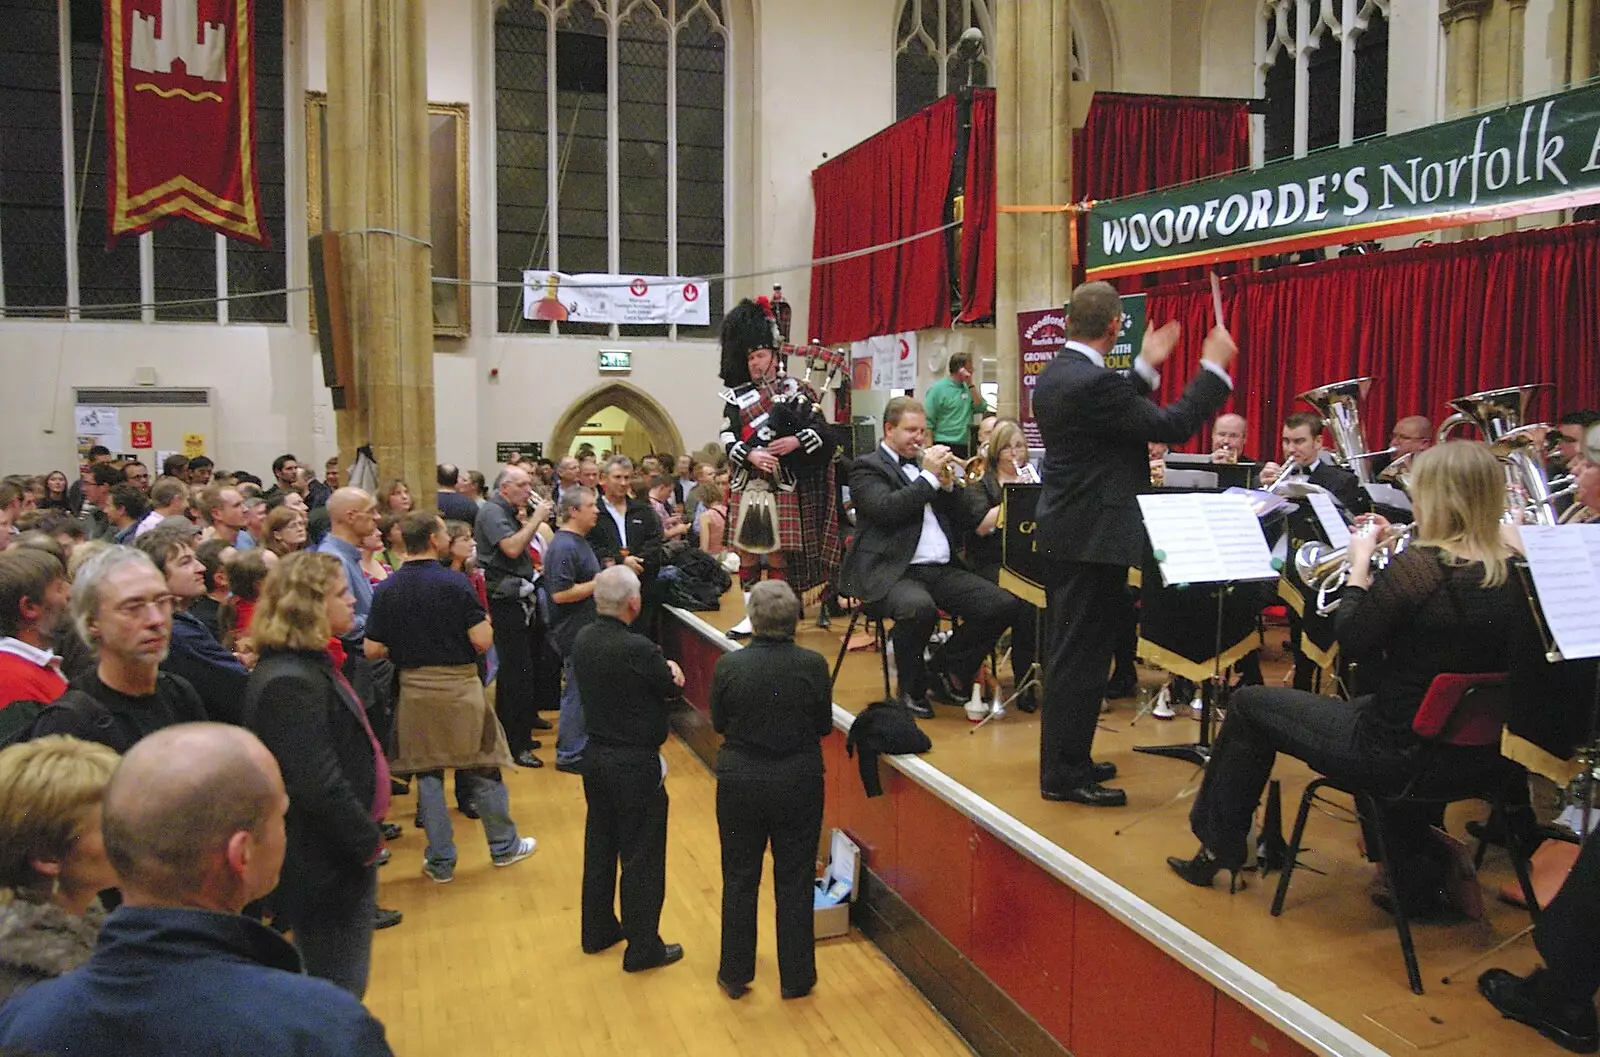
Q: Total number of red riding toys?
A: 0